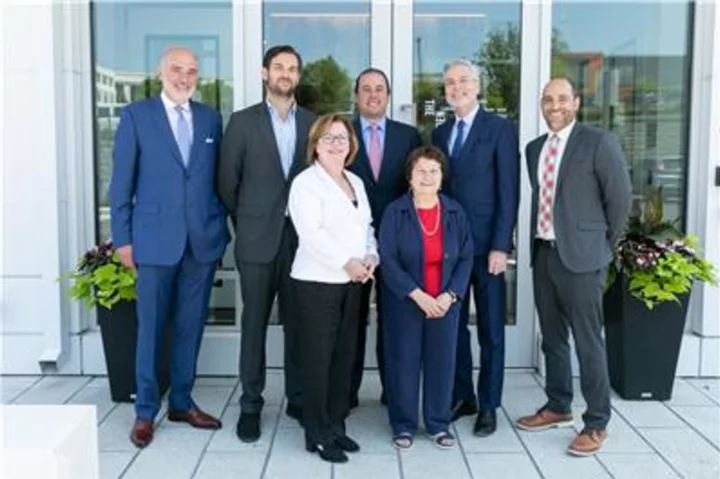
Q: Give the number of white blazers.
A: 1